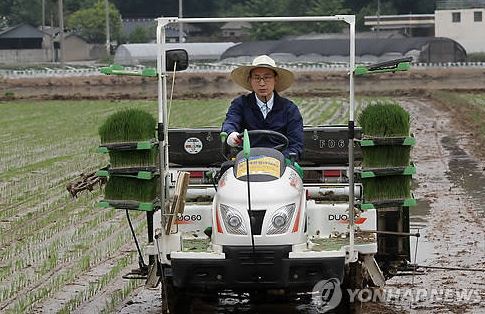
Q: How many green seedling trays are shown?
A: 6